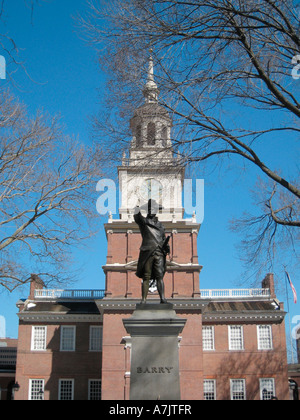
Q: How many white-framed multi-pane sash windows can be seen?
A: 12